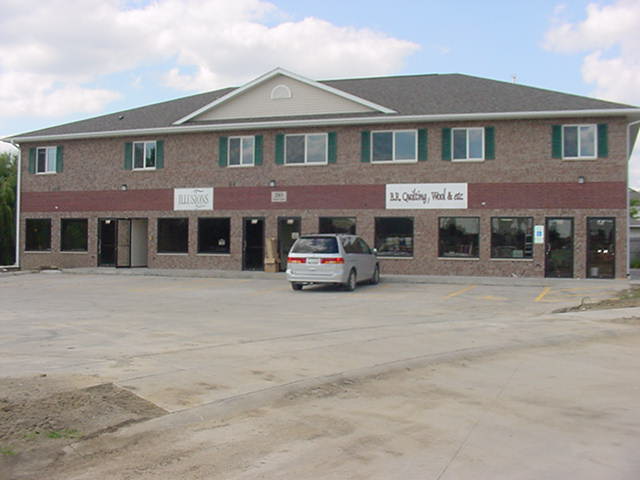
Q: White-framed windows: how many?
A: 7